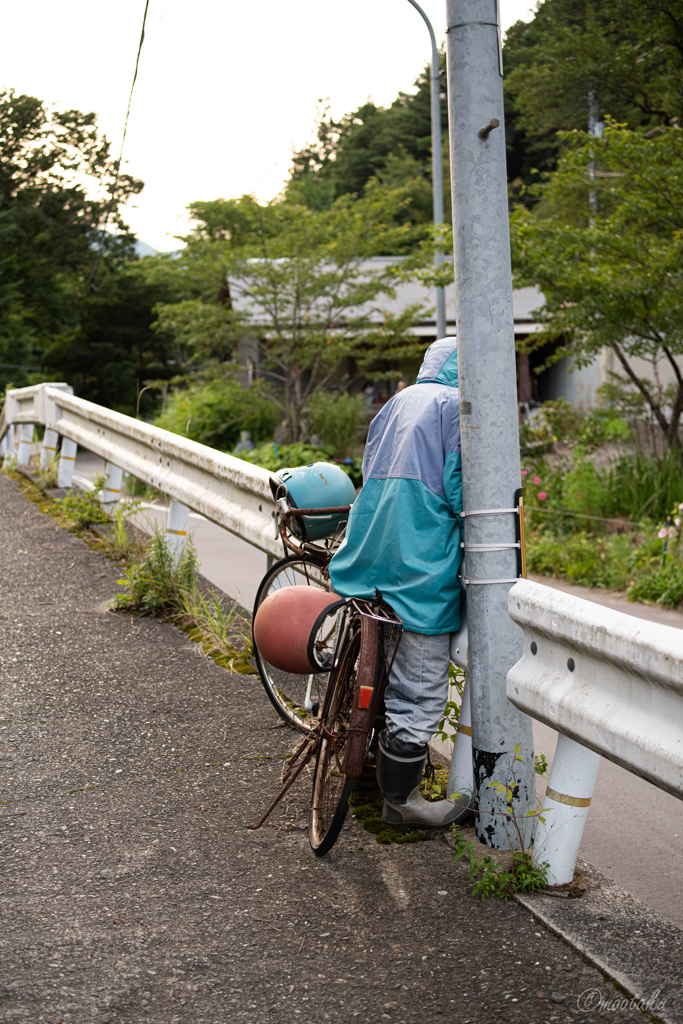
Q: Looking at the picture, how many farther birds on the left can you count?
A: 0